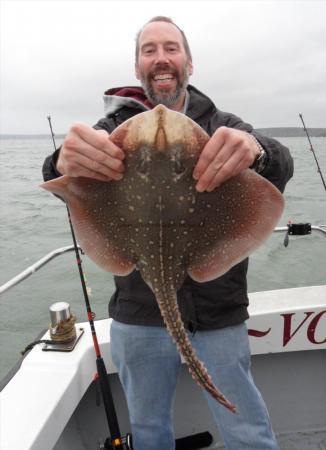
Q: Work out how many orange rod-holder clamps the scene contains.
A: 0